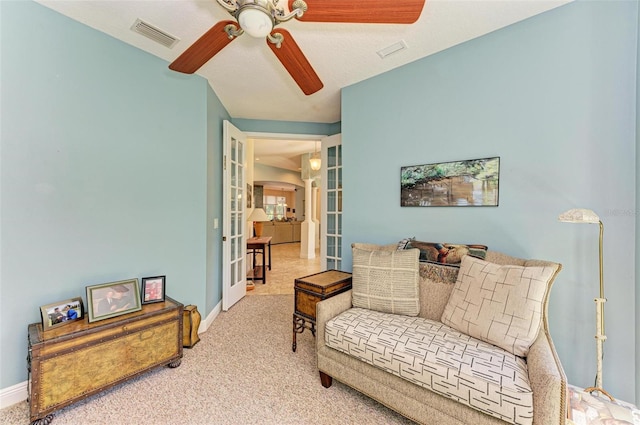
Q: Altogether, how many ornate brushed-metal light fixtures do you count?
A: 1